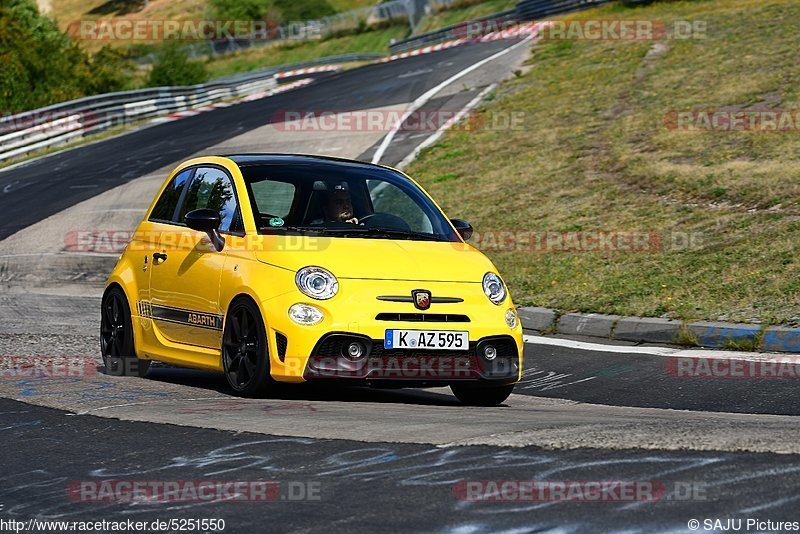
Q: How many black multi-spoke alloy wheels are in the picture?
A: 2